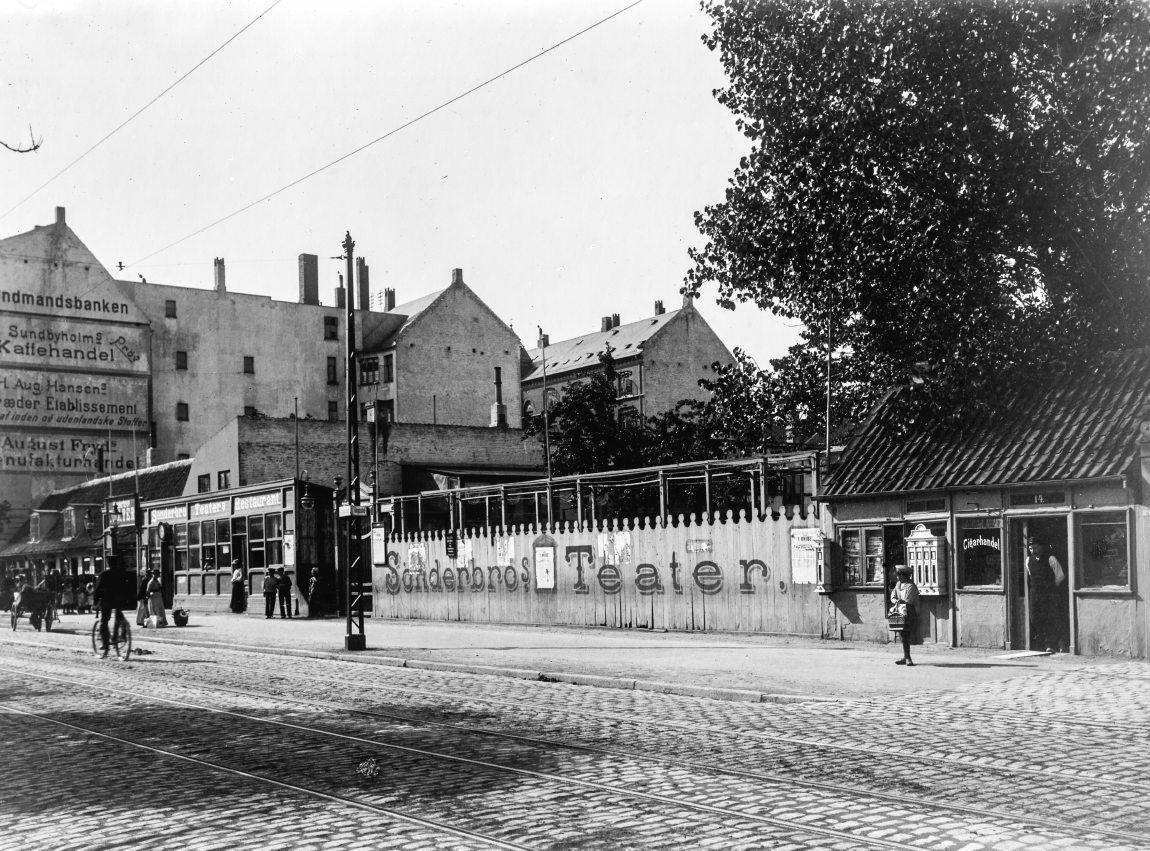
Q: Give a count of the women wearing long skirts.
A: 3